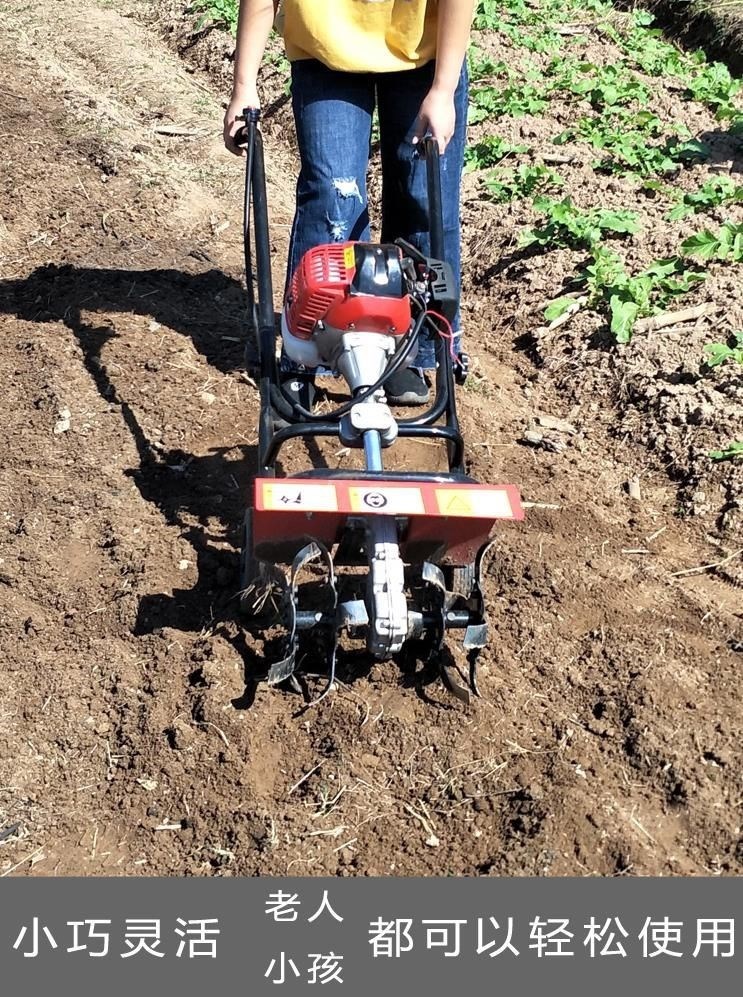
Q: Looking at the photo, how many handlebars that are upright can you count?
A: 2